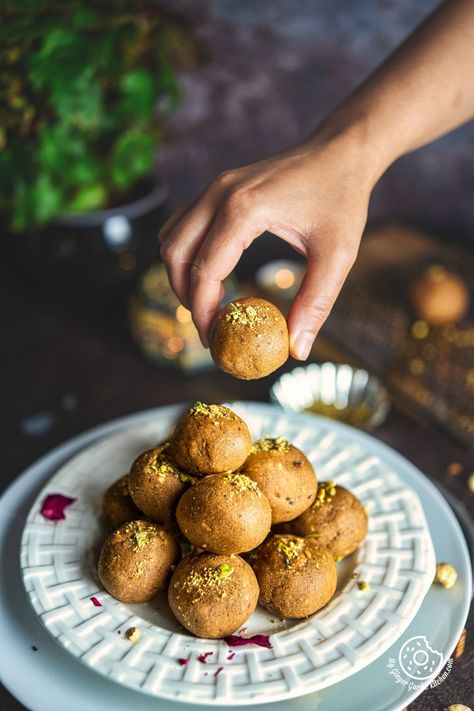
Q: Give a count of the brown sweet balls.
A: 11